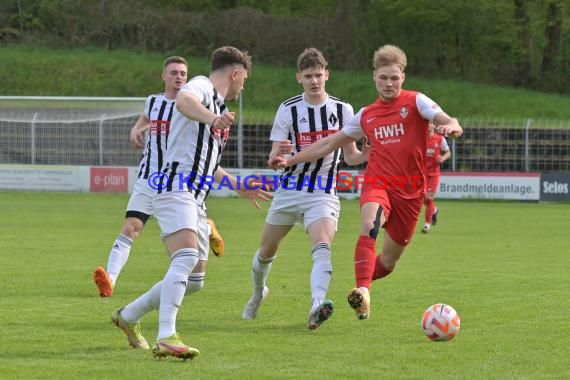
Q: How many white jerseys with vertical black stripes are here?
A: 3